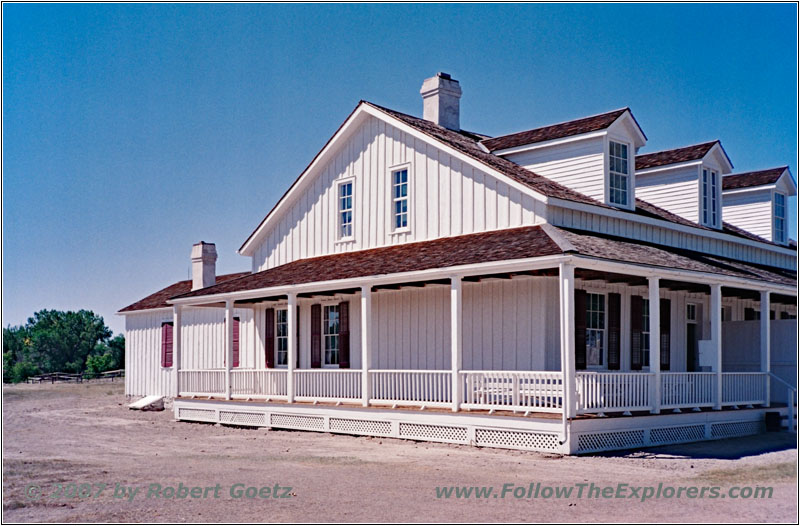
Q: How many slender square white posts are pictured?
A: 9